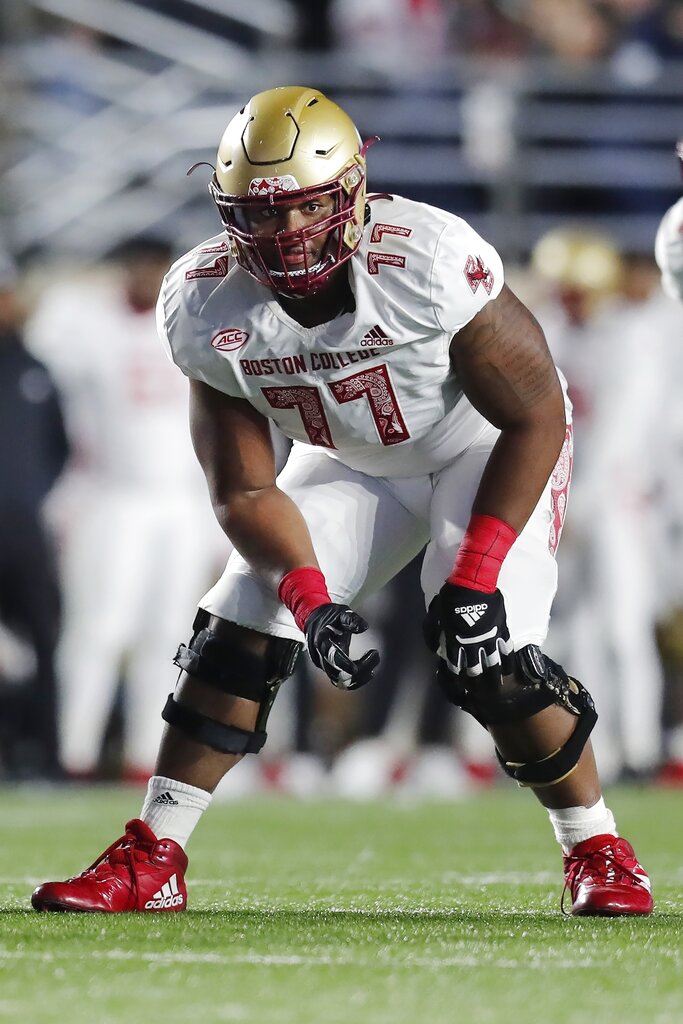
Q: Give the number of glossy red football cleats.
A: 2